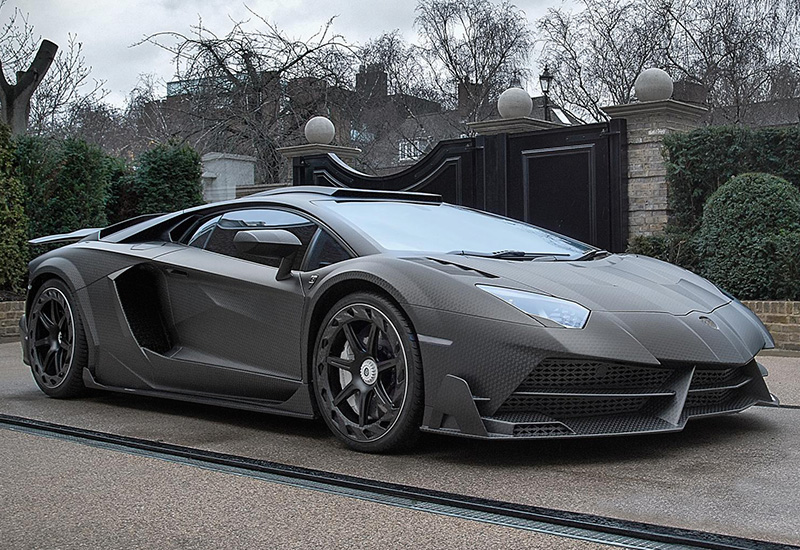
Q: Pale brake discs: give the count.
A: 1